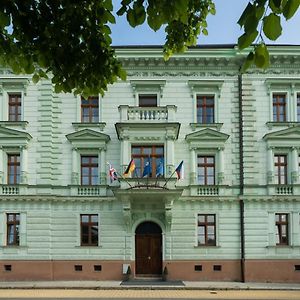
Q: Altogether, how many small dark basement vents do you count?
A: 6